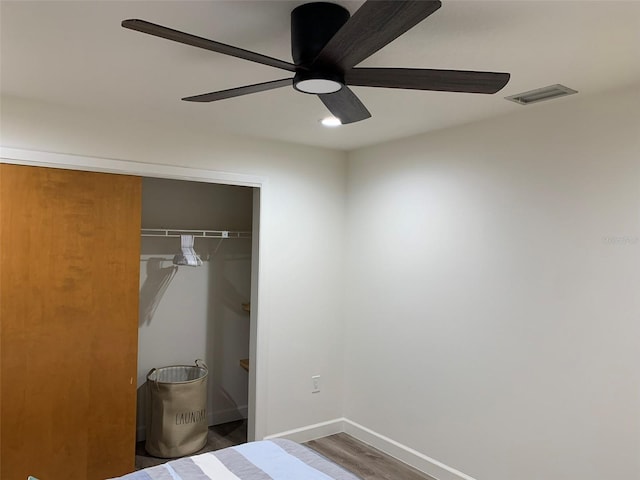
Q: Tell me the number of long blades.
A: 5